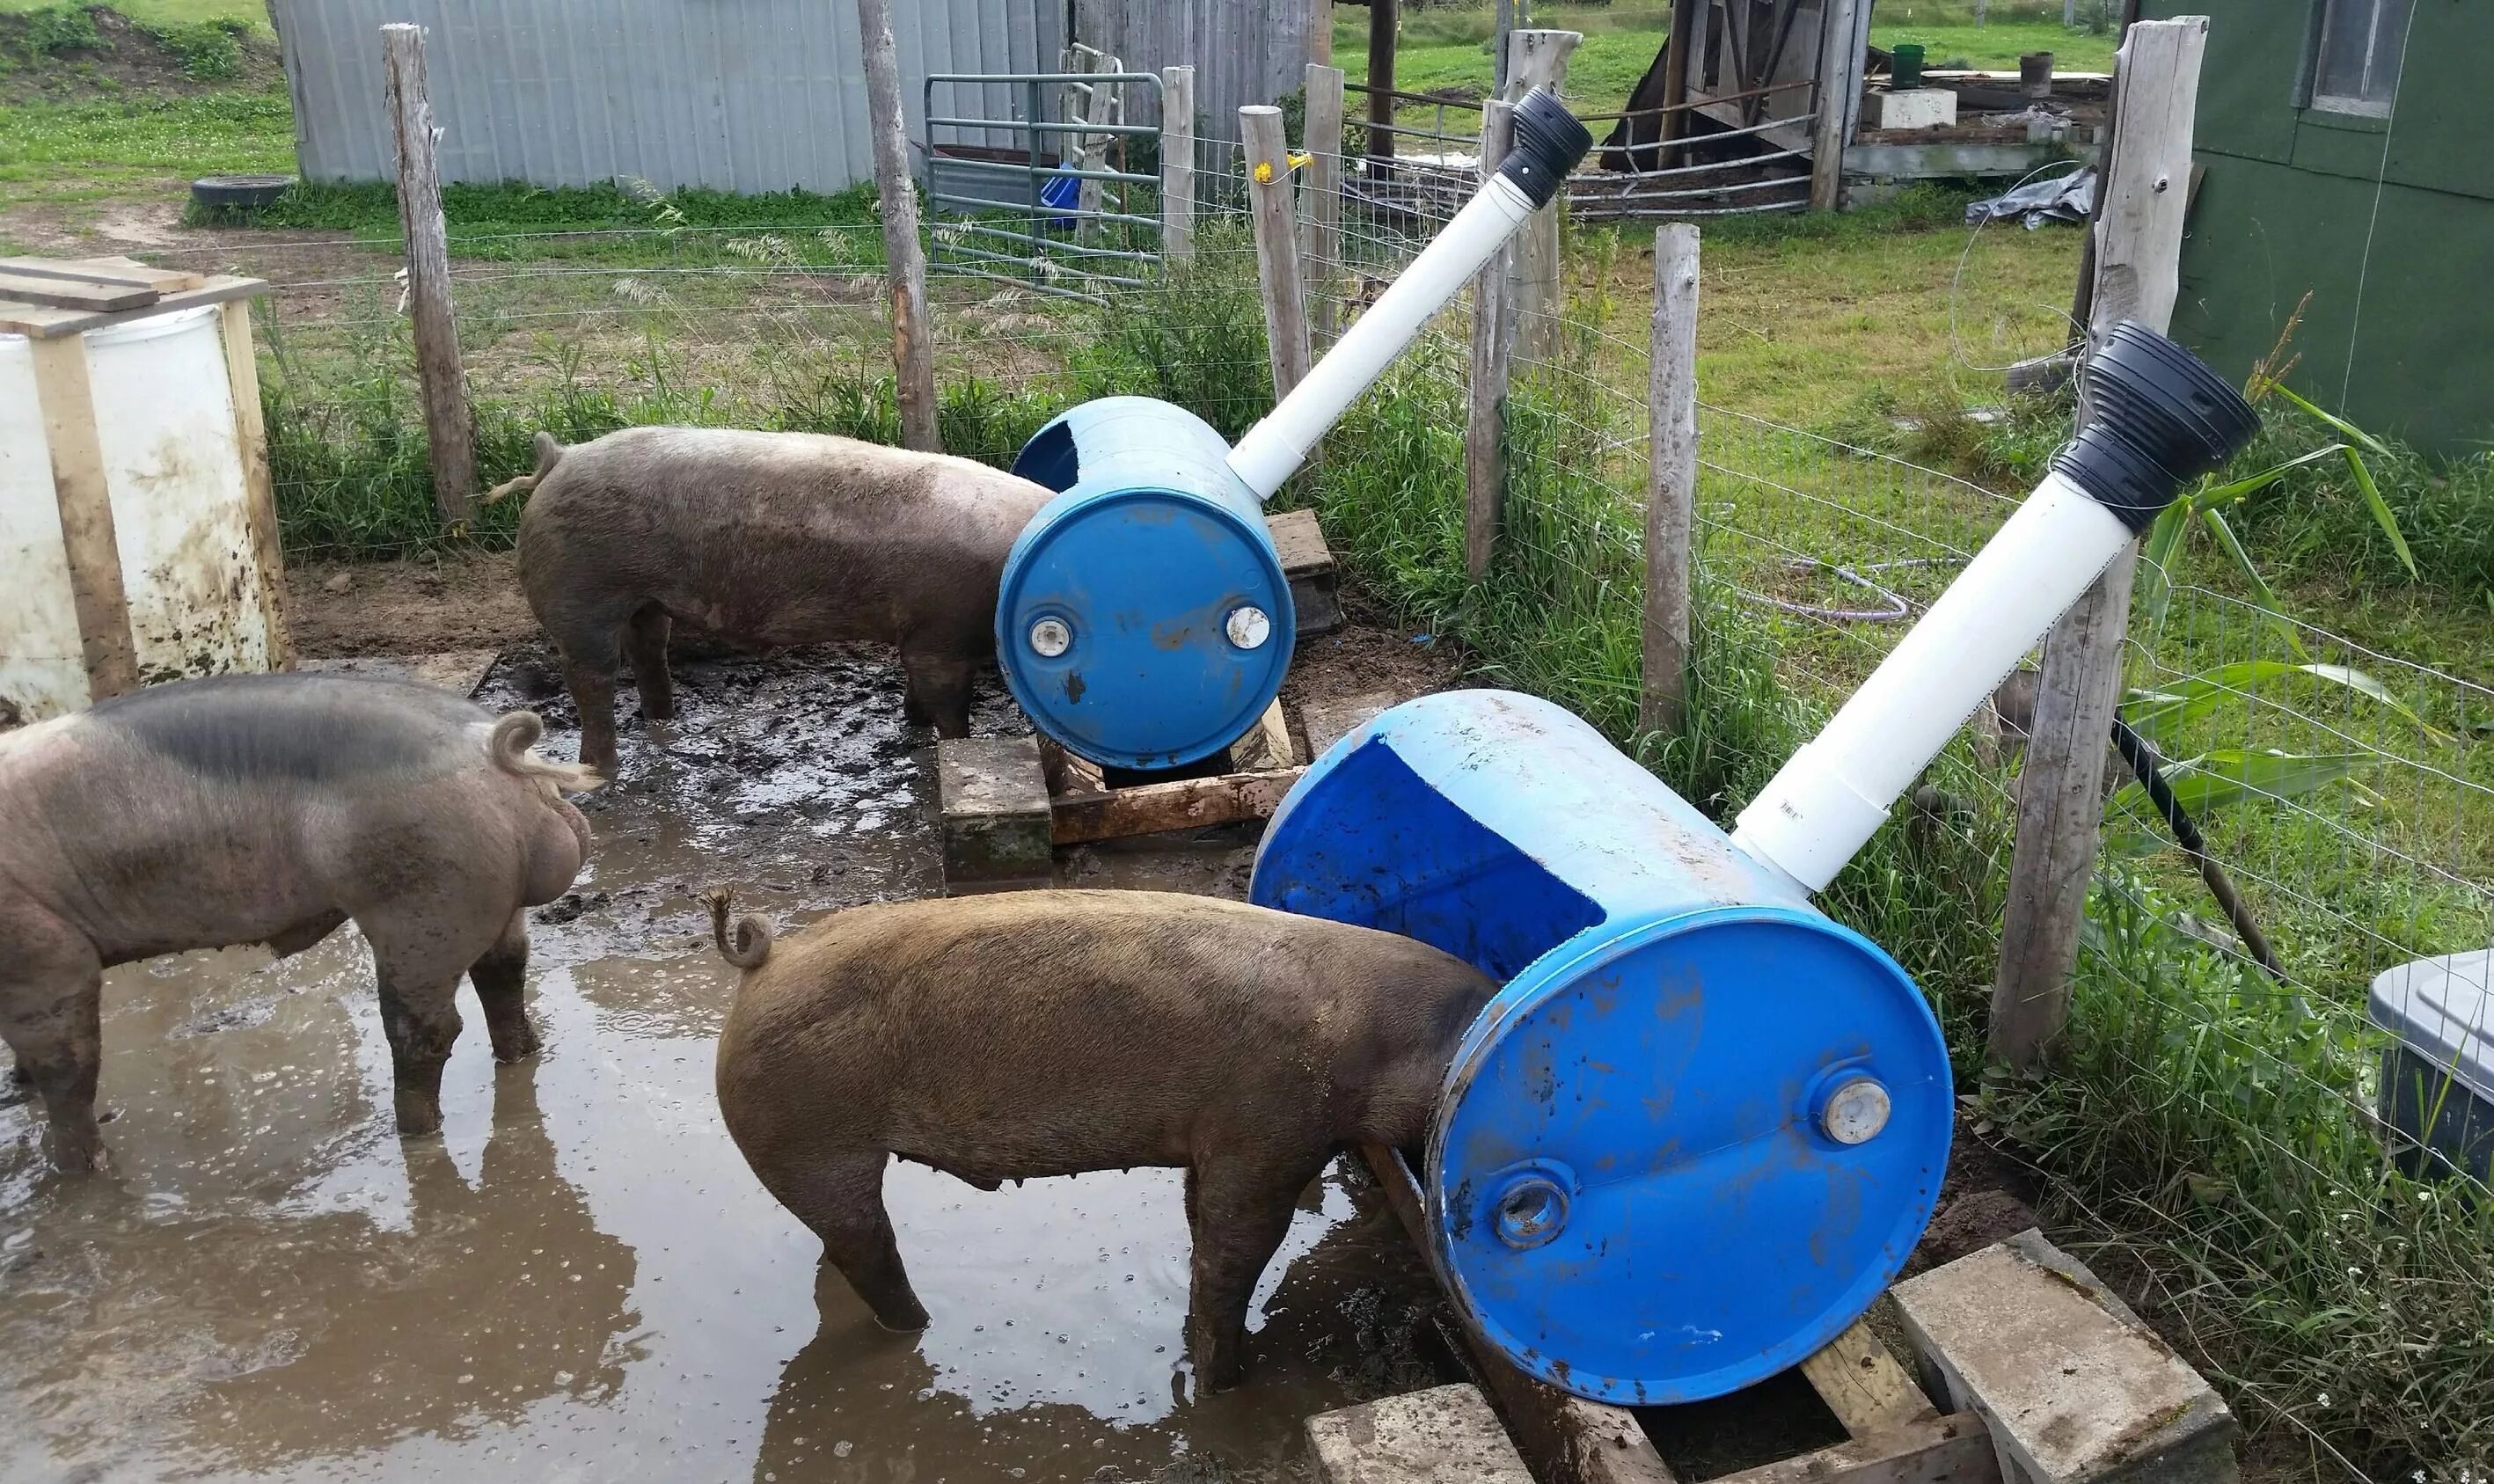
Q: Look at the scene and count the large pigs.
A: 3